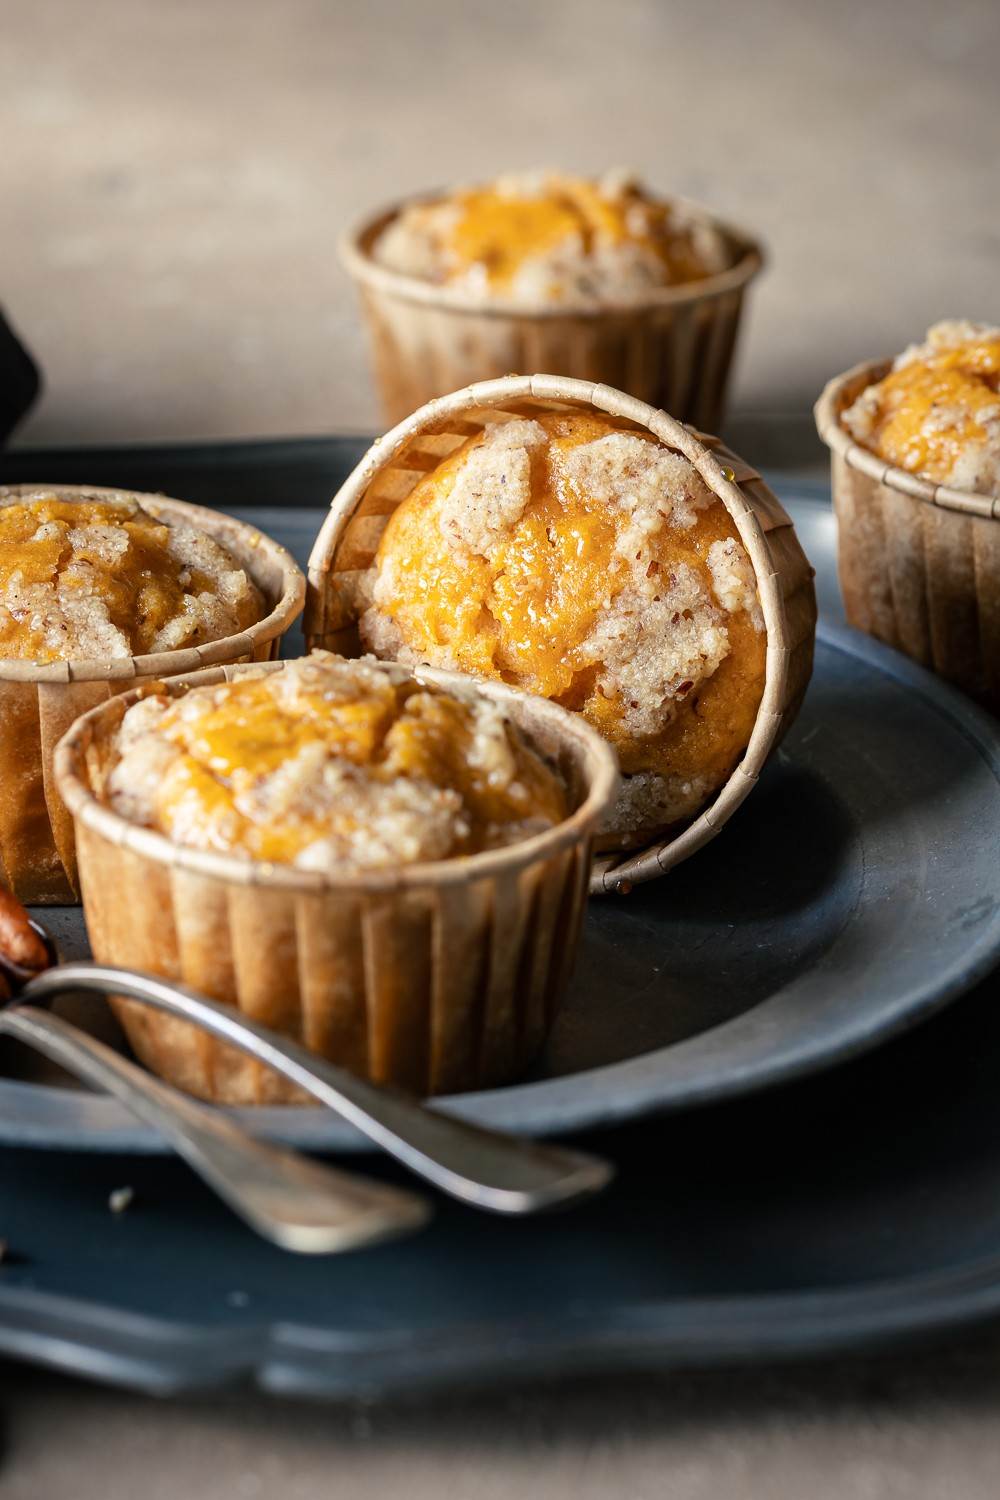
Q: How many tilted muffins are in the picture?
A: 1